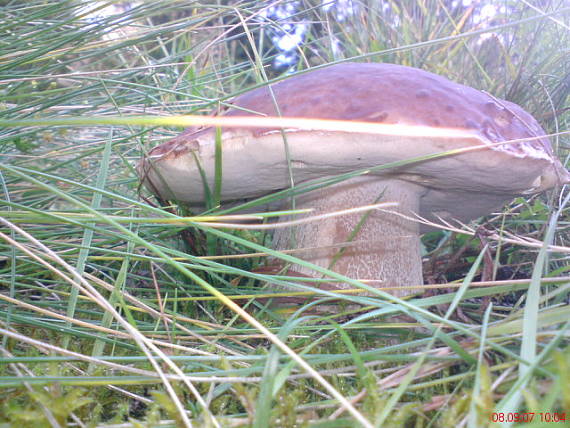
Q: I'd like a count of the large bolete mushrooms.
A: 1